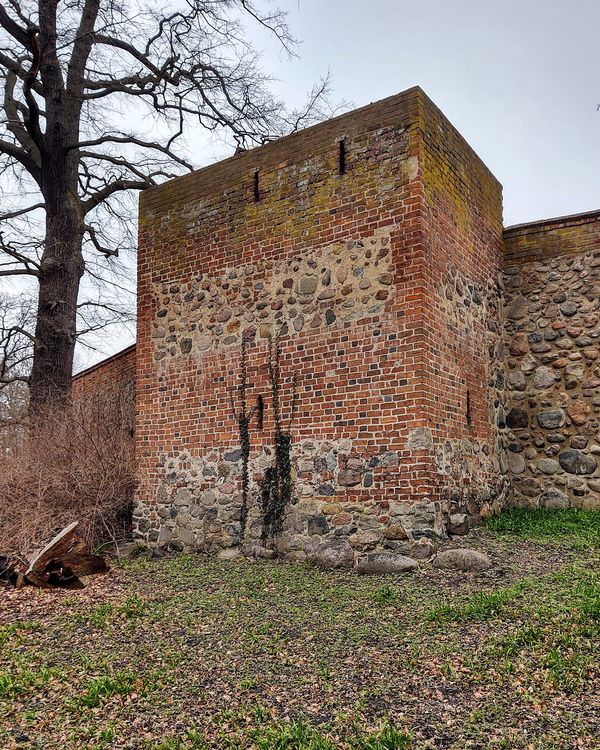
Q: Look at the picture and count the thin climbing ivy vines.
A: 2